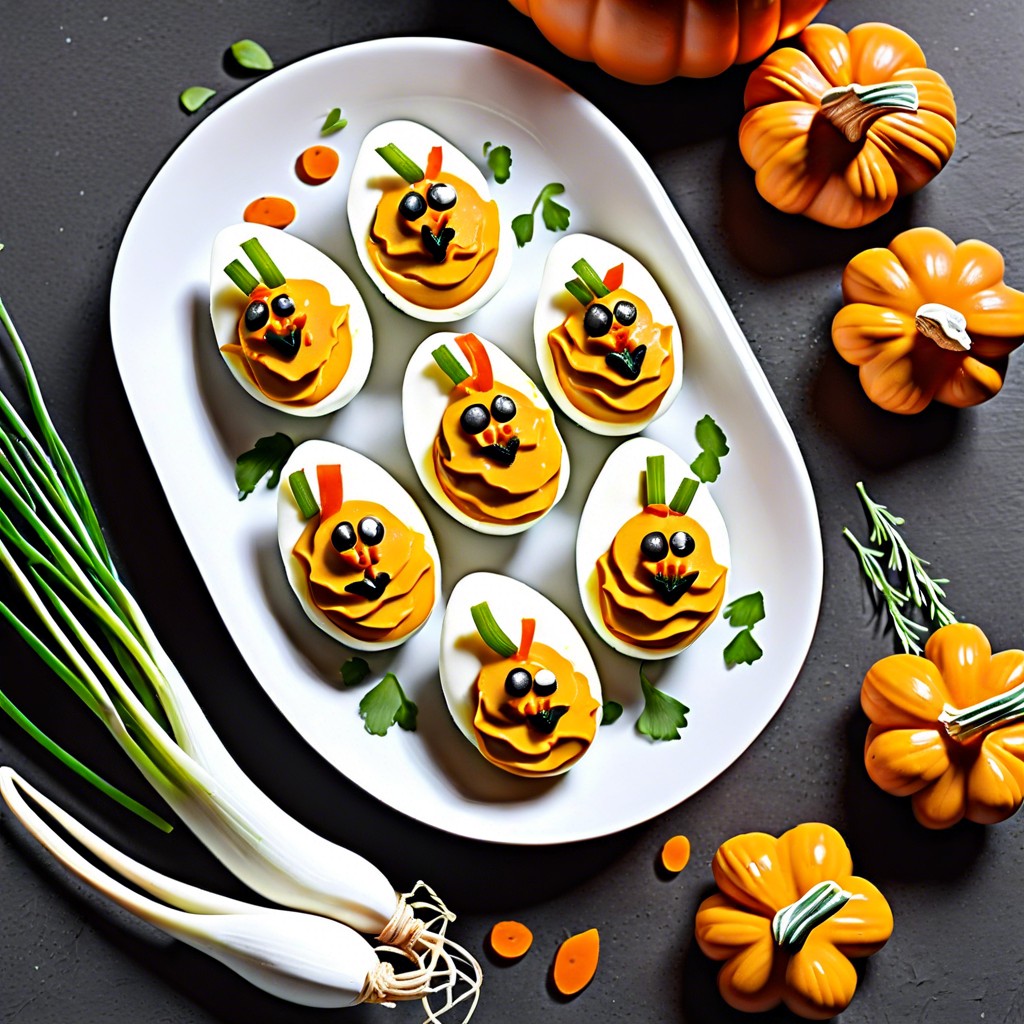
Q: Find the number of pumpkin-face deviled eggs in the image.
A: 7